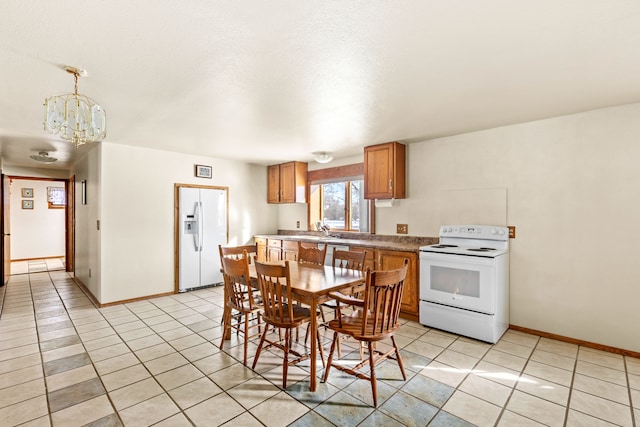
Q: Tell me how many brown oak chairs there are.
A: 6